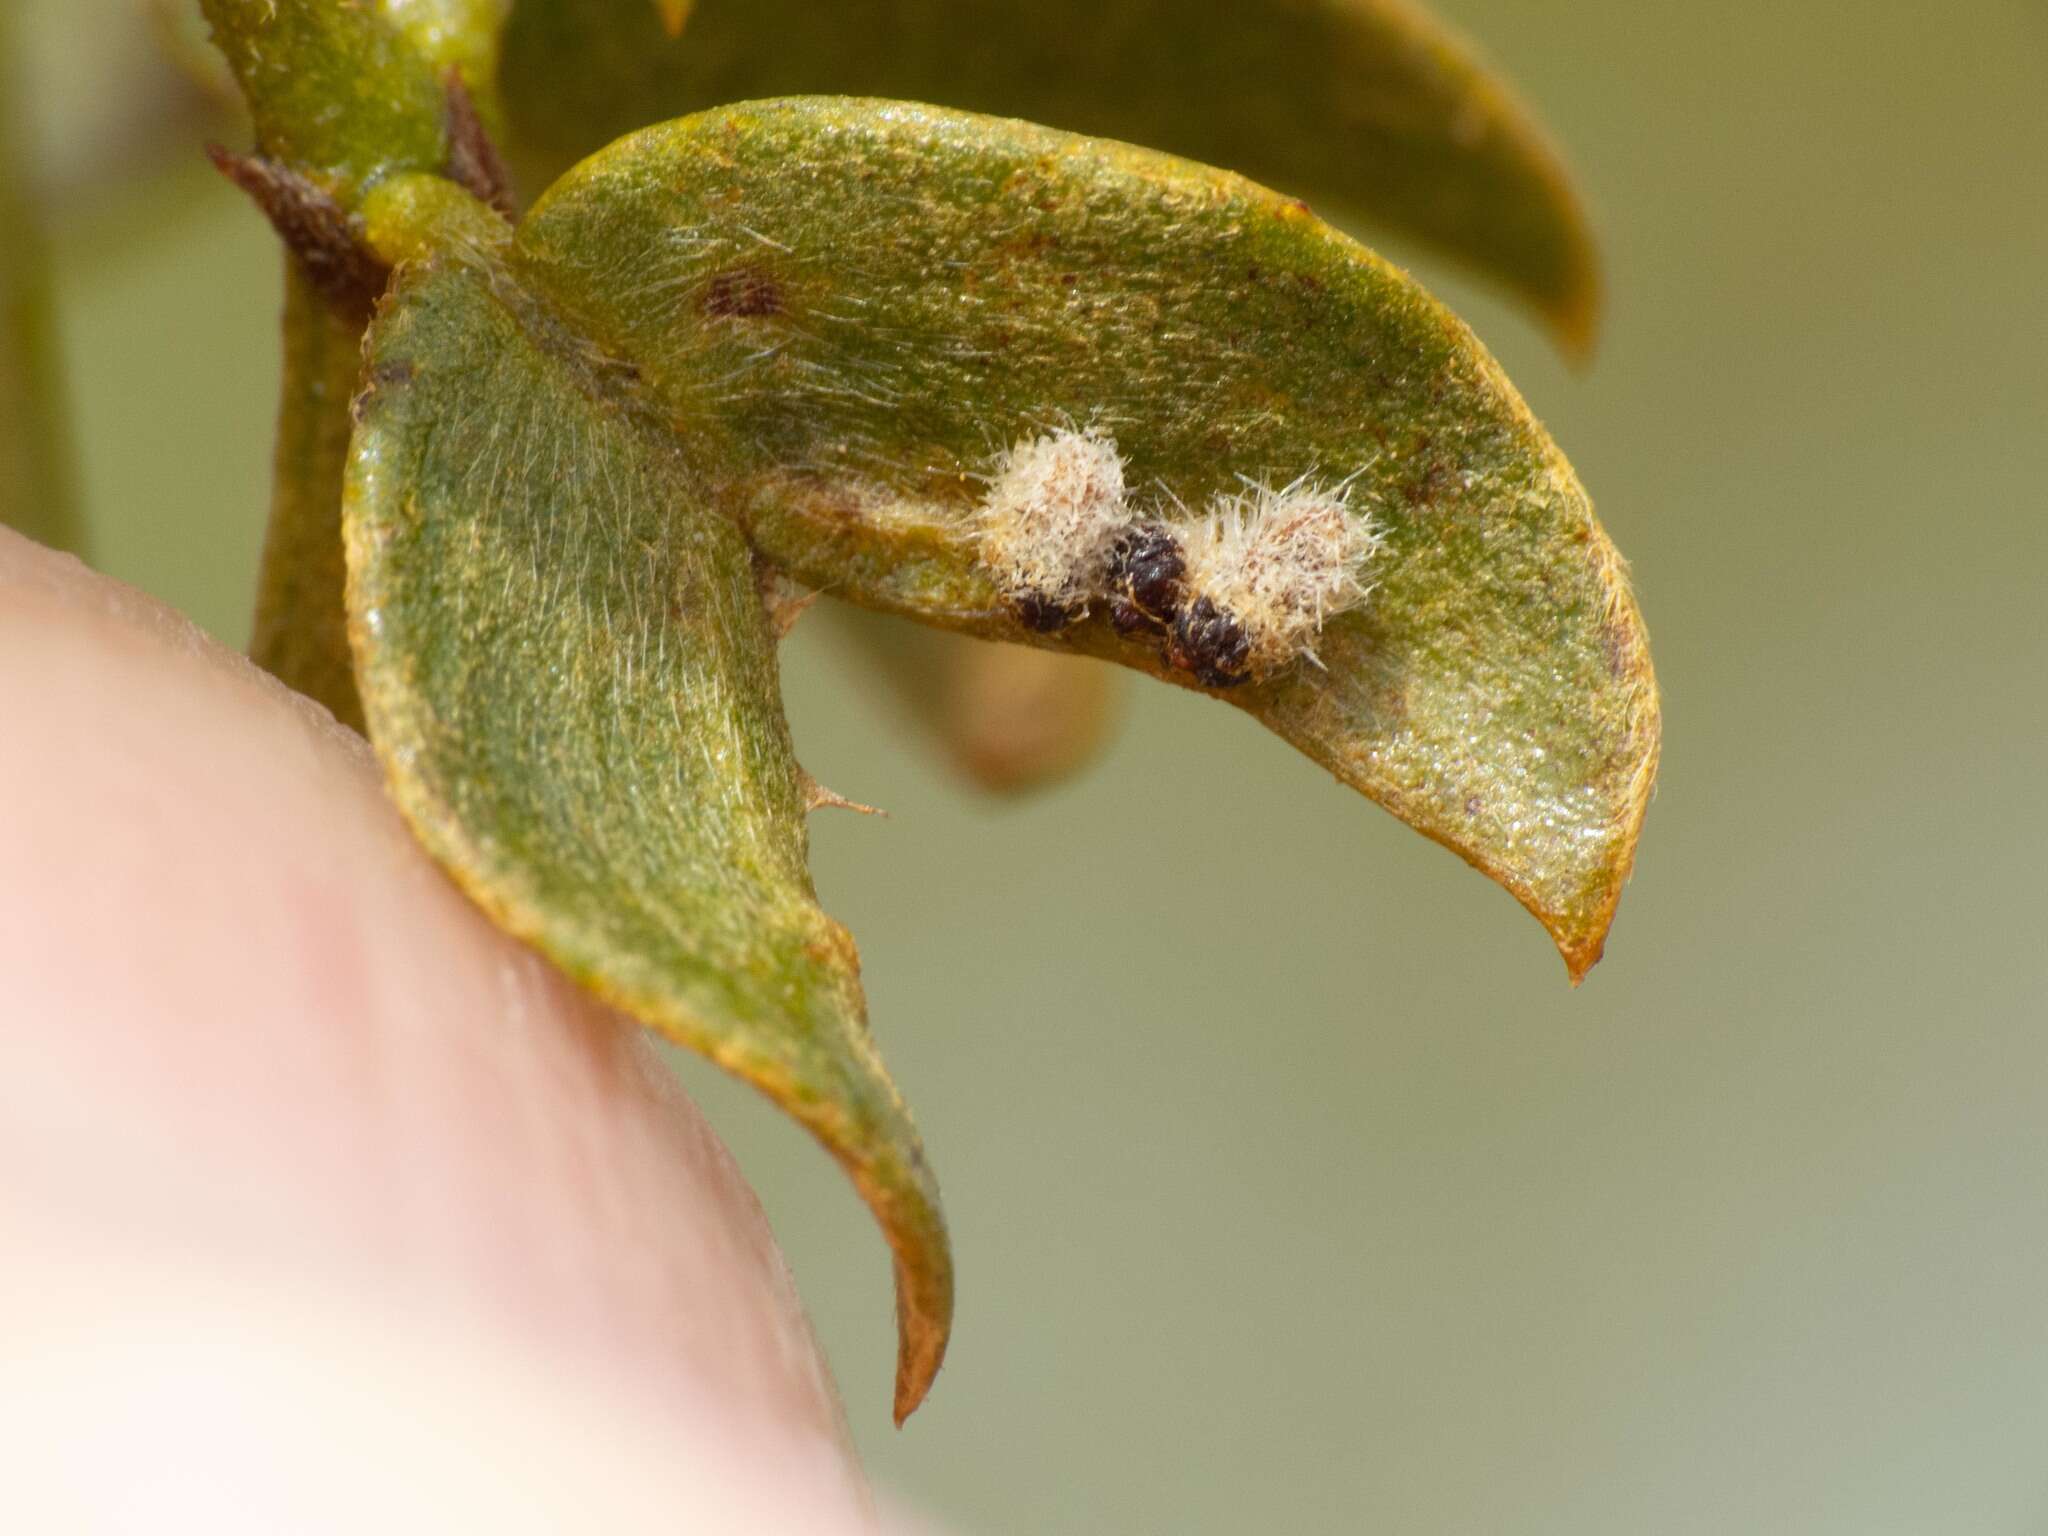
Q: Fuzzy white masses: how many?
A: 2